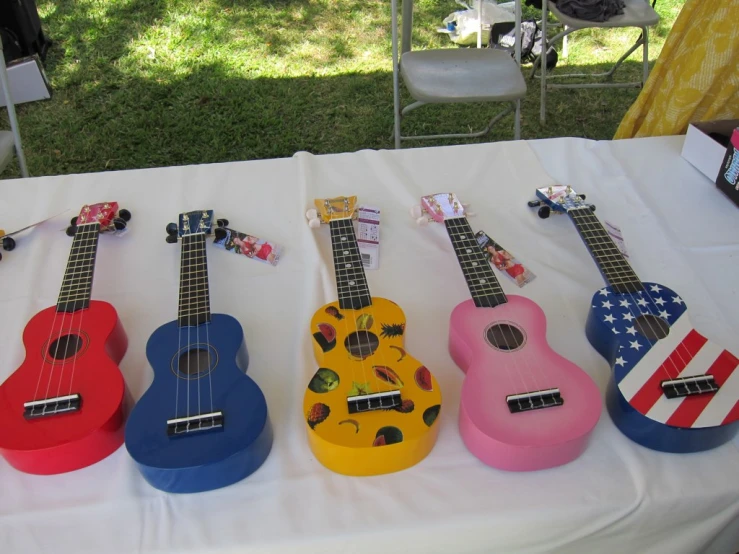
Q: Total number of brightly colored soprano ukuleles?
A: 5